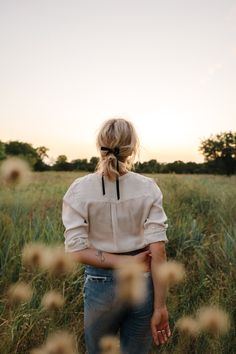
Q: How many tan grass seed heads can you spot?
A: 11